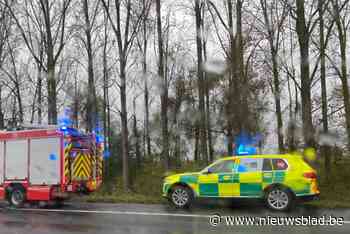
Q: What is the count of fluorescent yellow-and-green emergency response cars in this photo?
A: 1